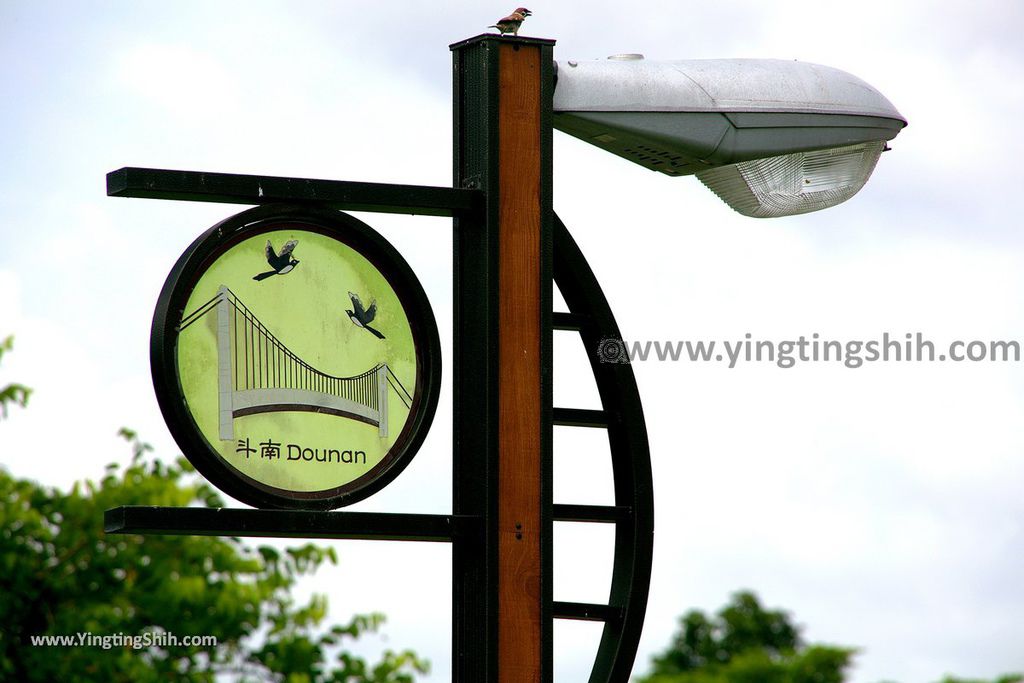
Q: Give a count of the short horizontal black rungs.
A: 4